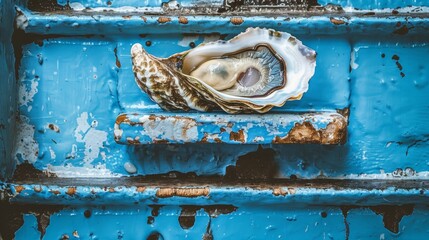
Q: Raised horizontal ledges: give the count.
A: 3